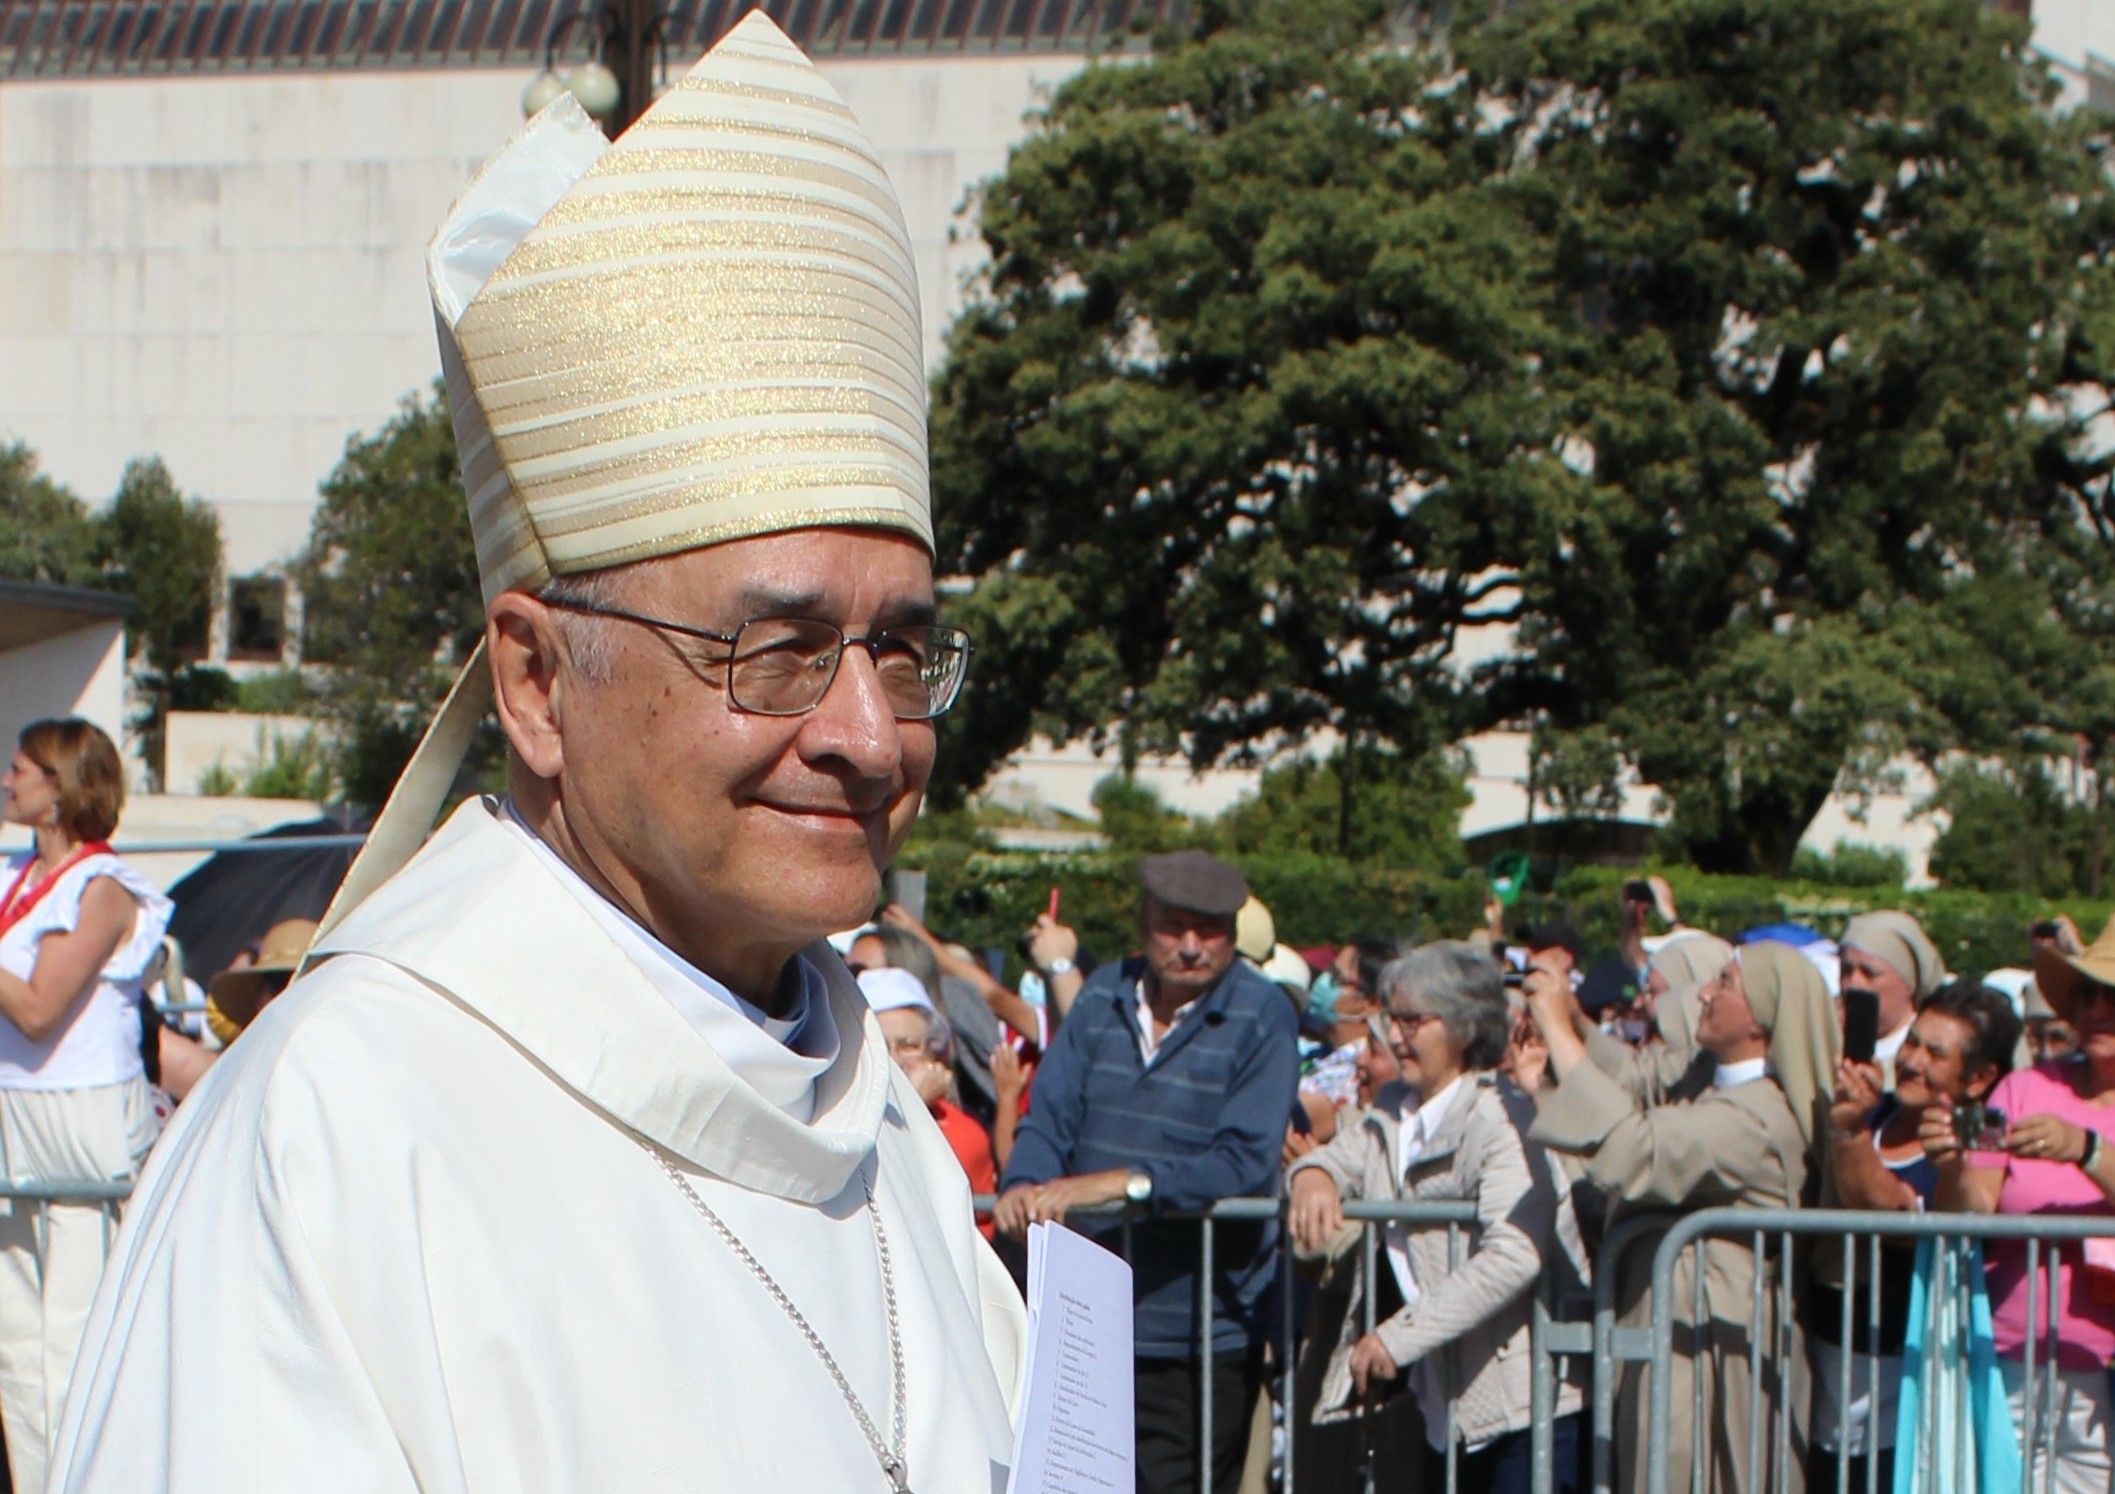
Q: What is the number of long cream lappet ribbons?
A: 1